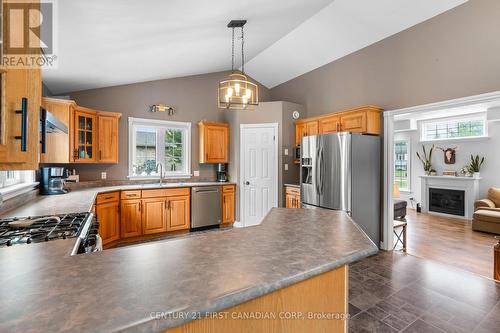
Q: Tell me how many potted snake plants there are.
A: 2